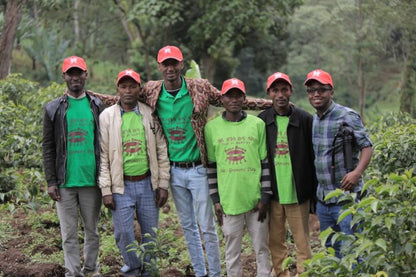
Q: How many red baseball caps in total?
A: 6